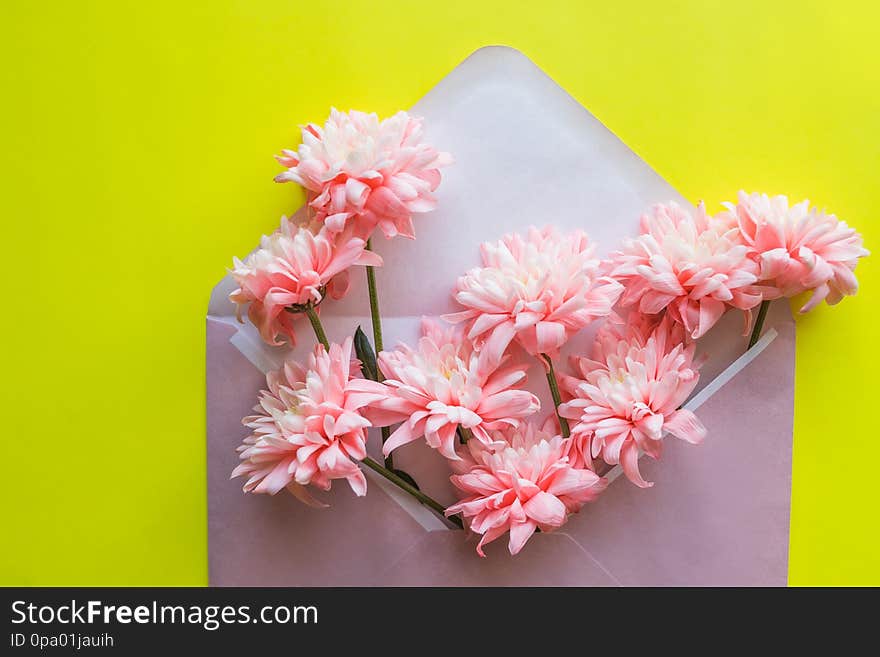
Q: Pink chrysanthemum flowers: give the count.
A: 9